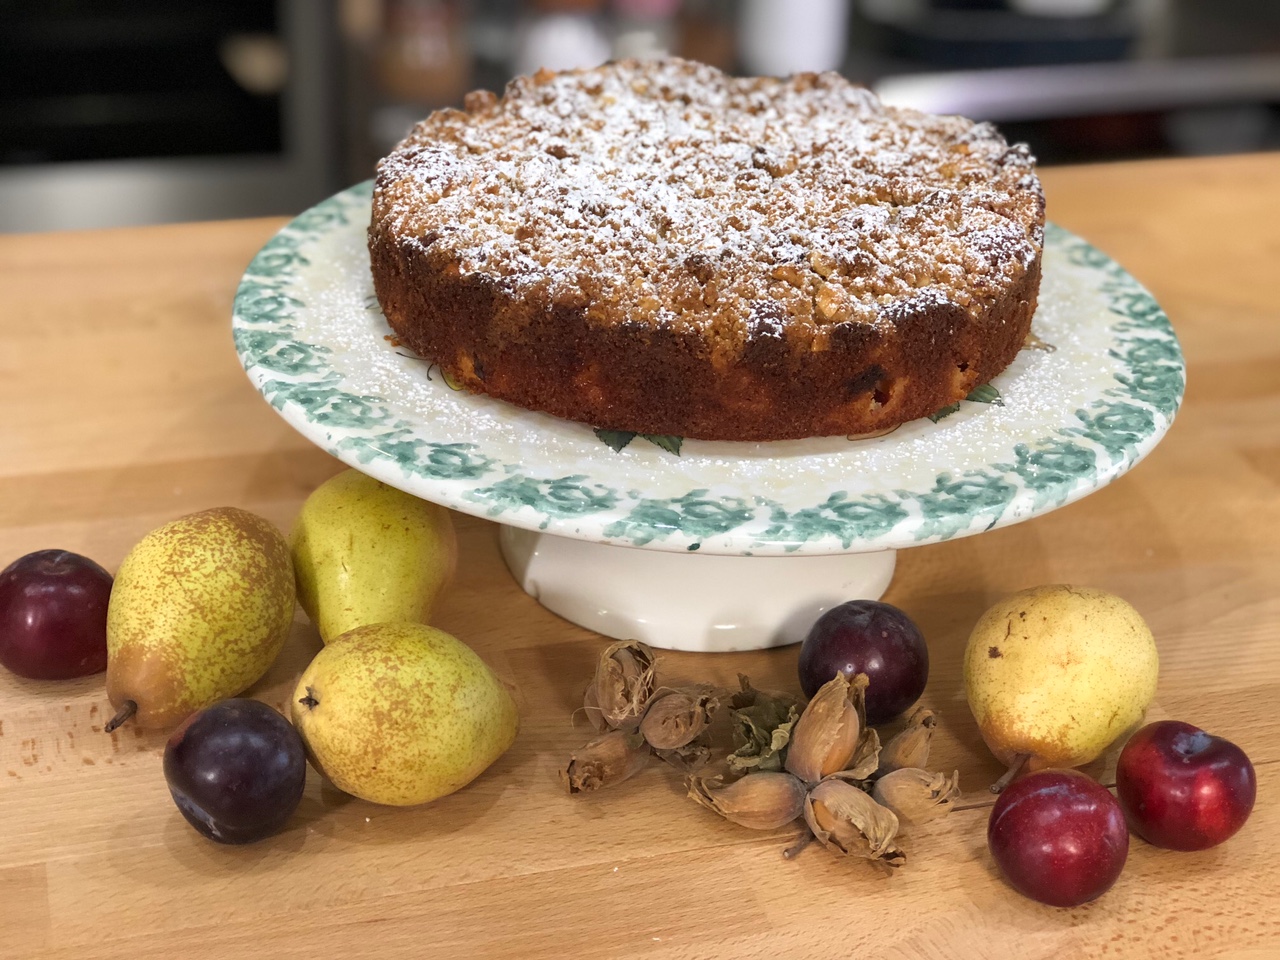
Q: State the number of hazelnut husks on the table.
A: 8